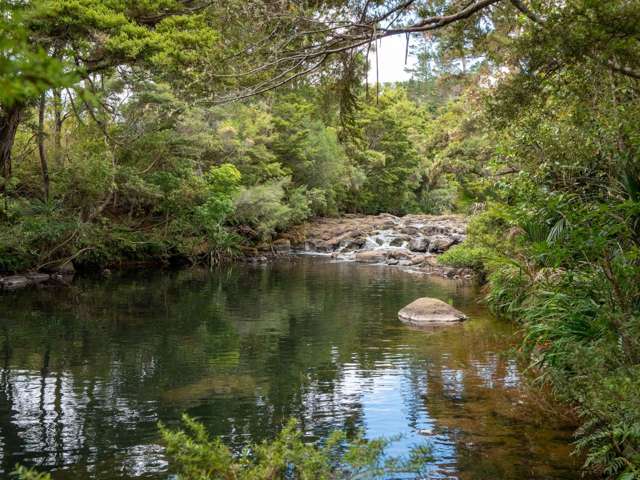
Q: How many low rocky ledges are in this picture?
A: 1